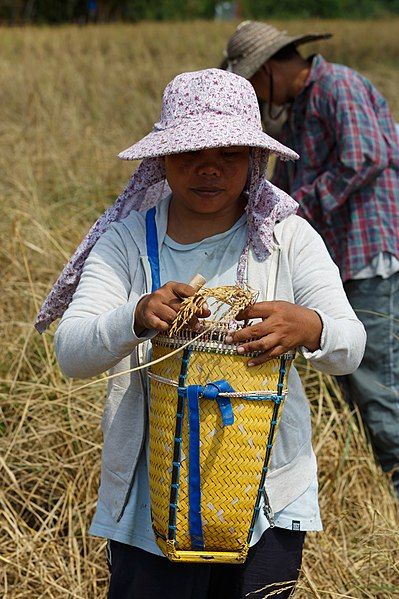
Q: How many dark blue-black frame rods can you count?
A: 2